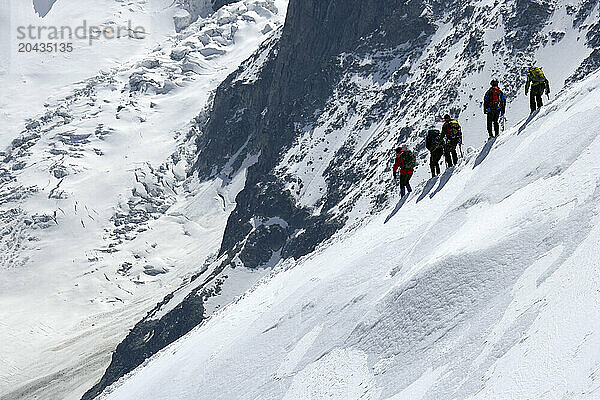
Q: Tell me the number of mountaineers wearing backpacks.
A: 5